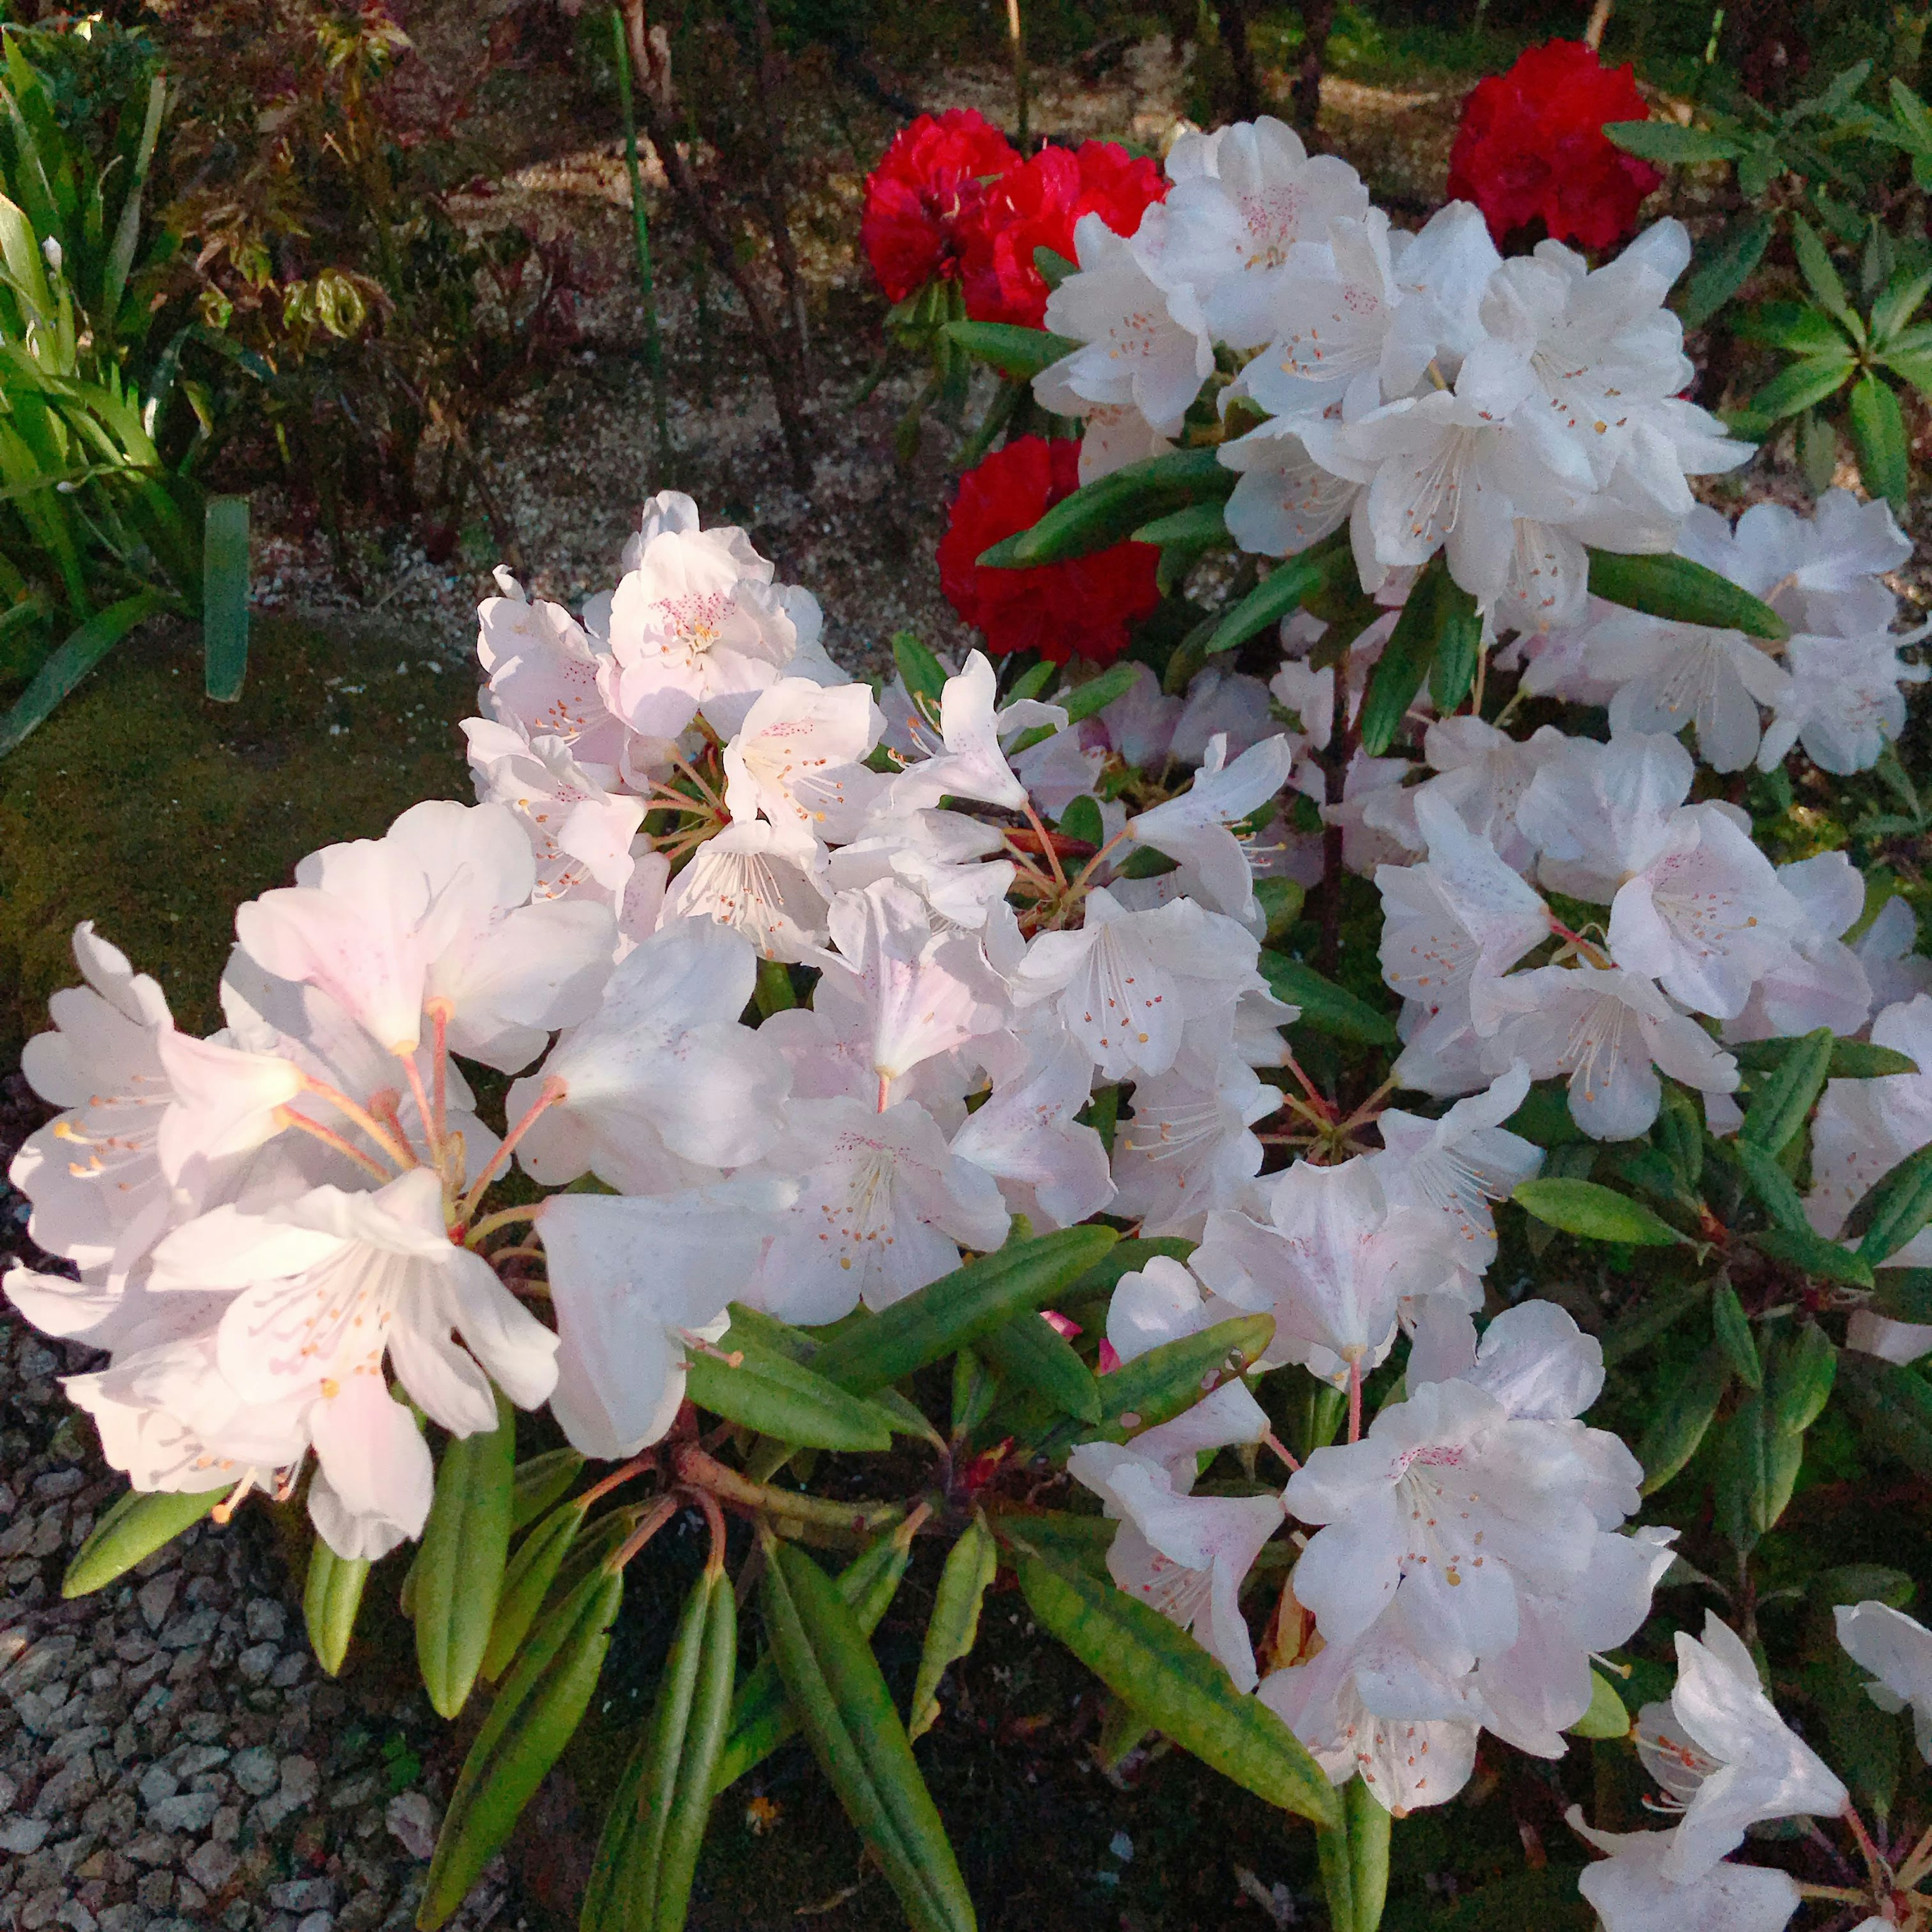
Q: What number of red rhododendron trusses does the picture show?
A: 4